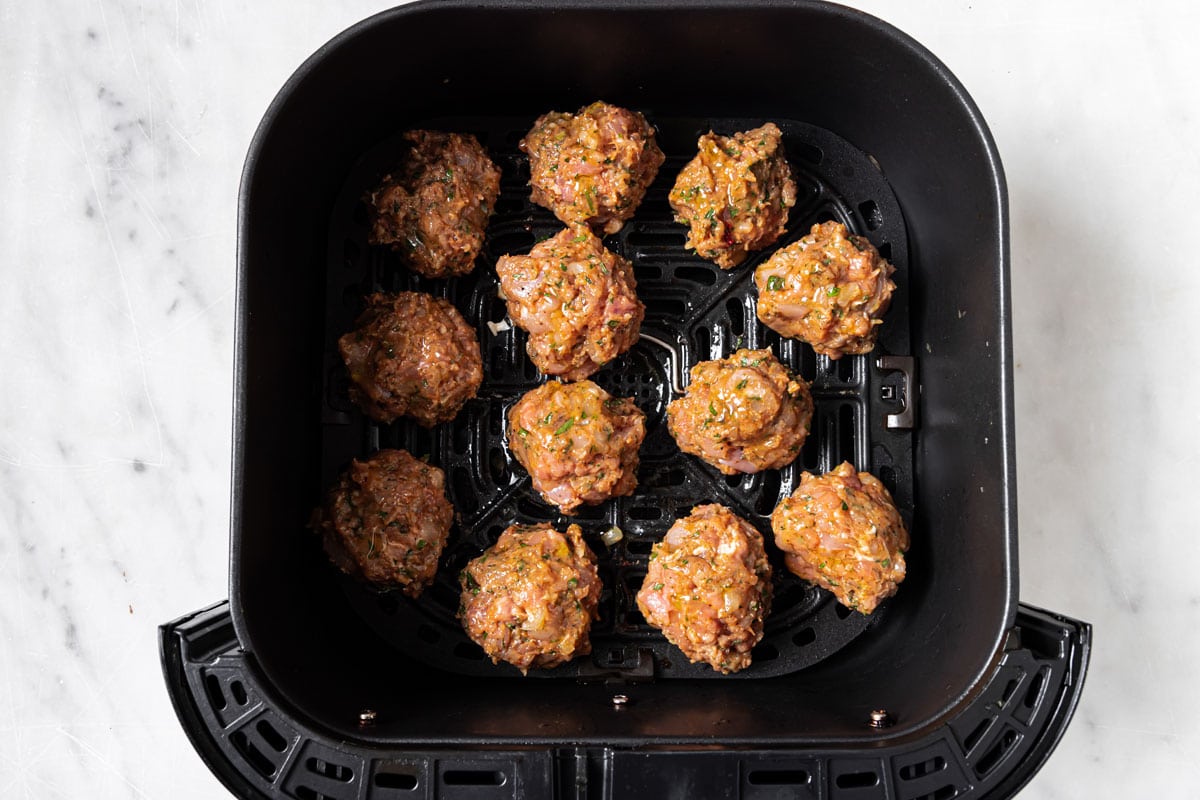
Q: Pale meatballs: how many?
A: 9